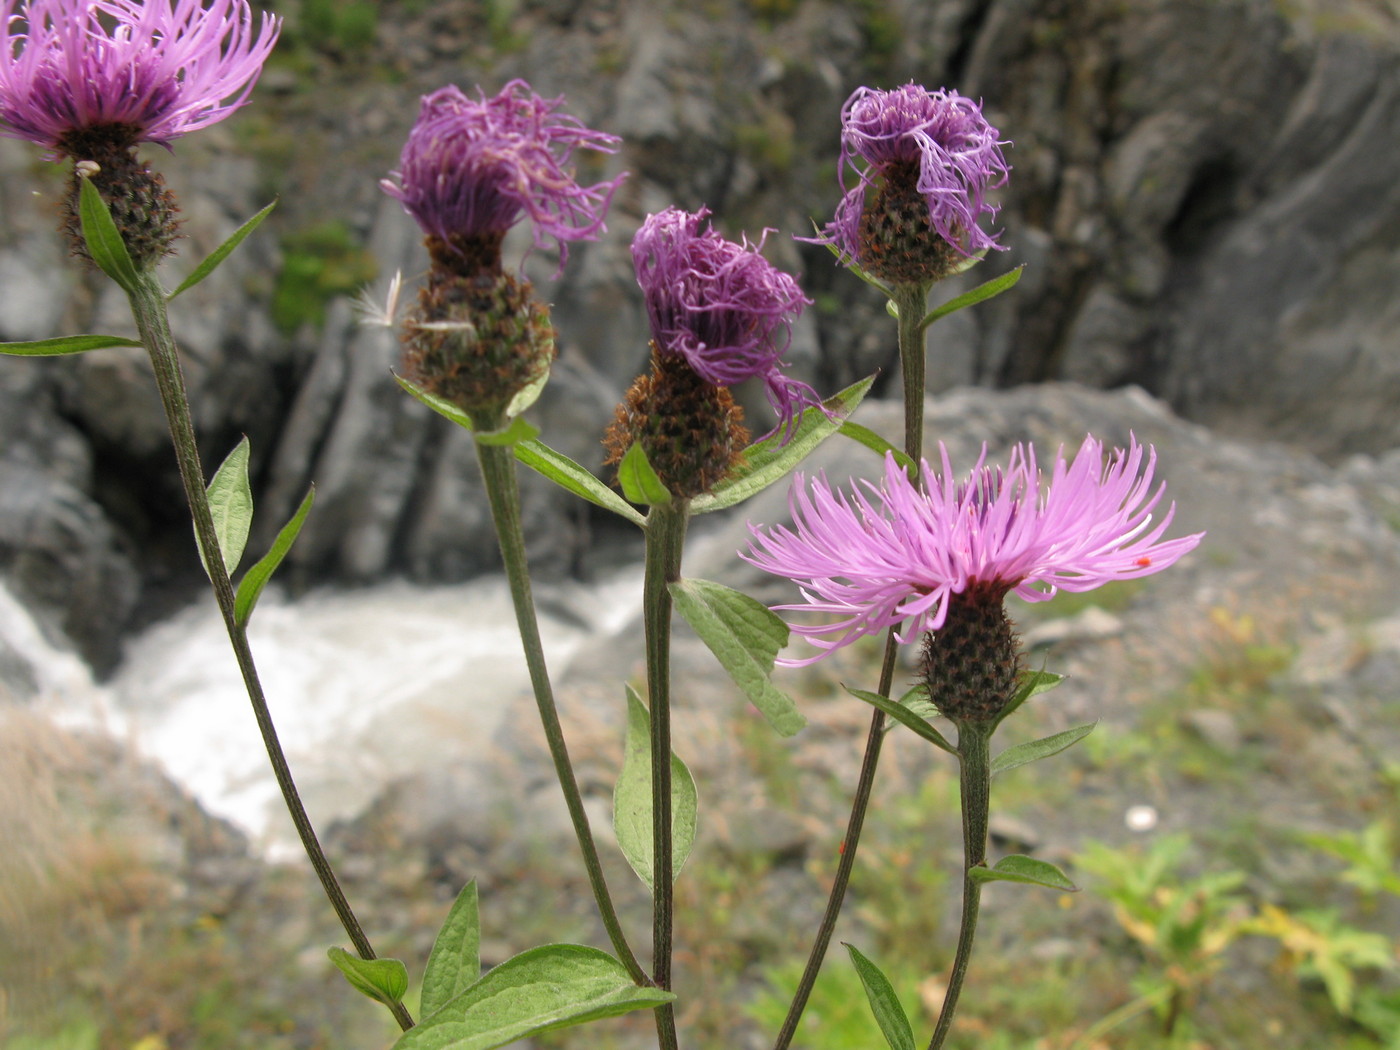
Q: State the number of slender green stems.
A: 5